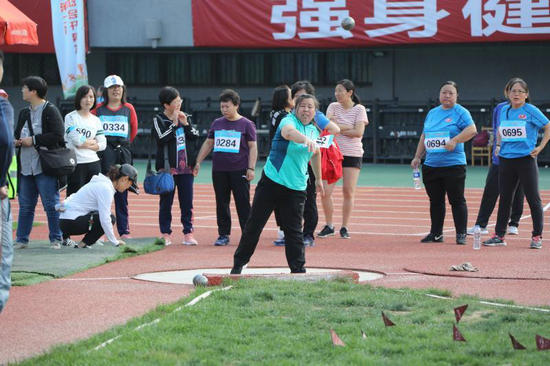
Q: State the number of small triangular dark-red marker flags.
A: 6